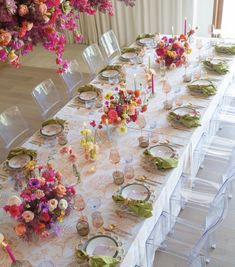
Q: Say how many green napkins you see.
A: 13